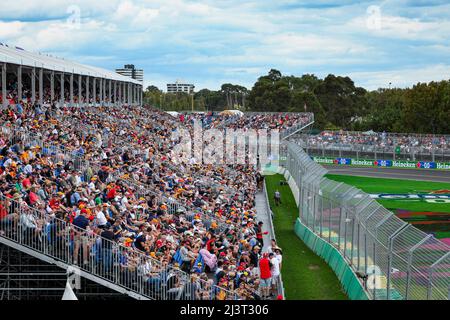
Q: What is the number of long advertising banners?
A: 1